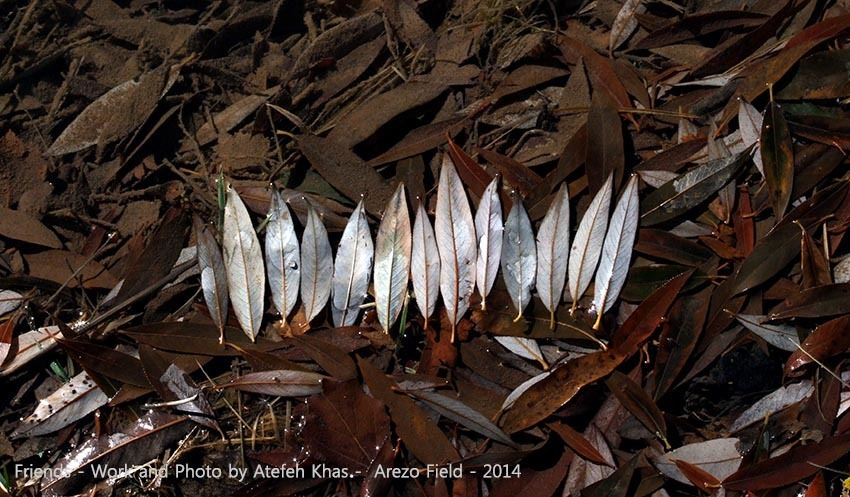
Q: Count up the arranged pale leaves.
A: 13